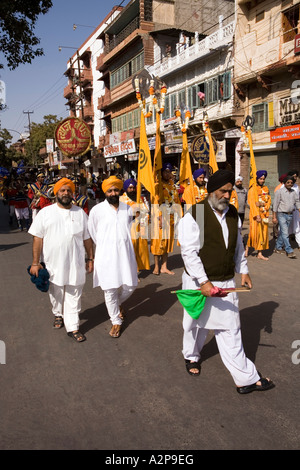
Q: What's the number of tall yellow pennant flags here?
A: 5